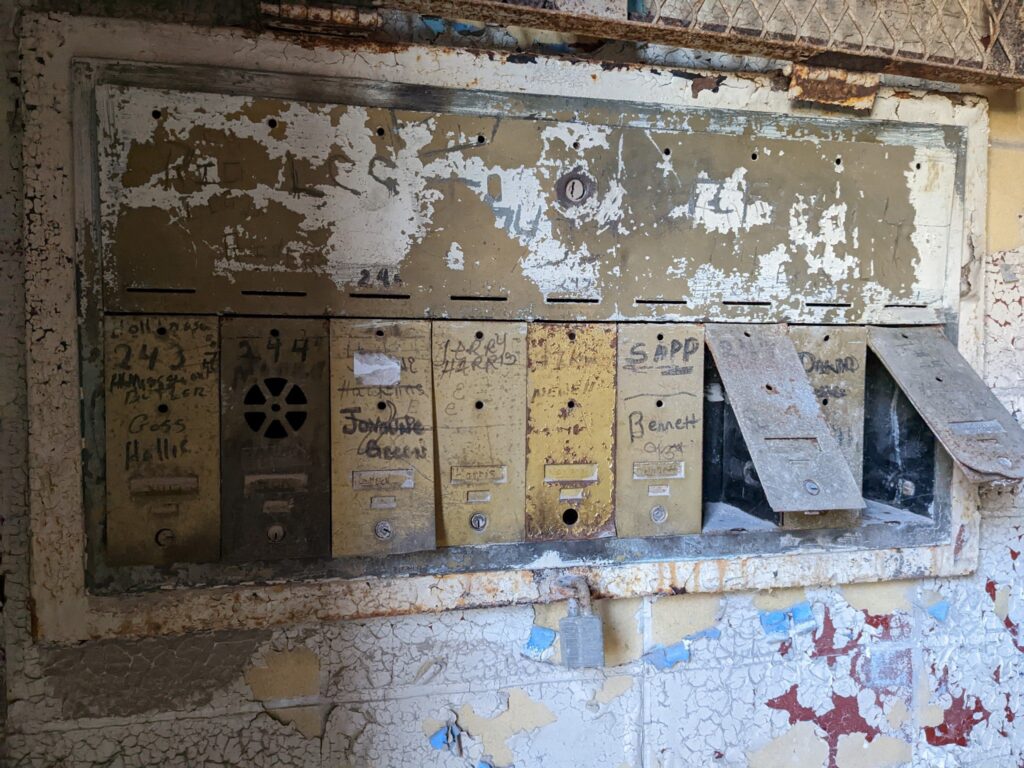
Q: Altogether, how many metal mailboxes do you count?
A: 9